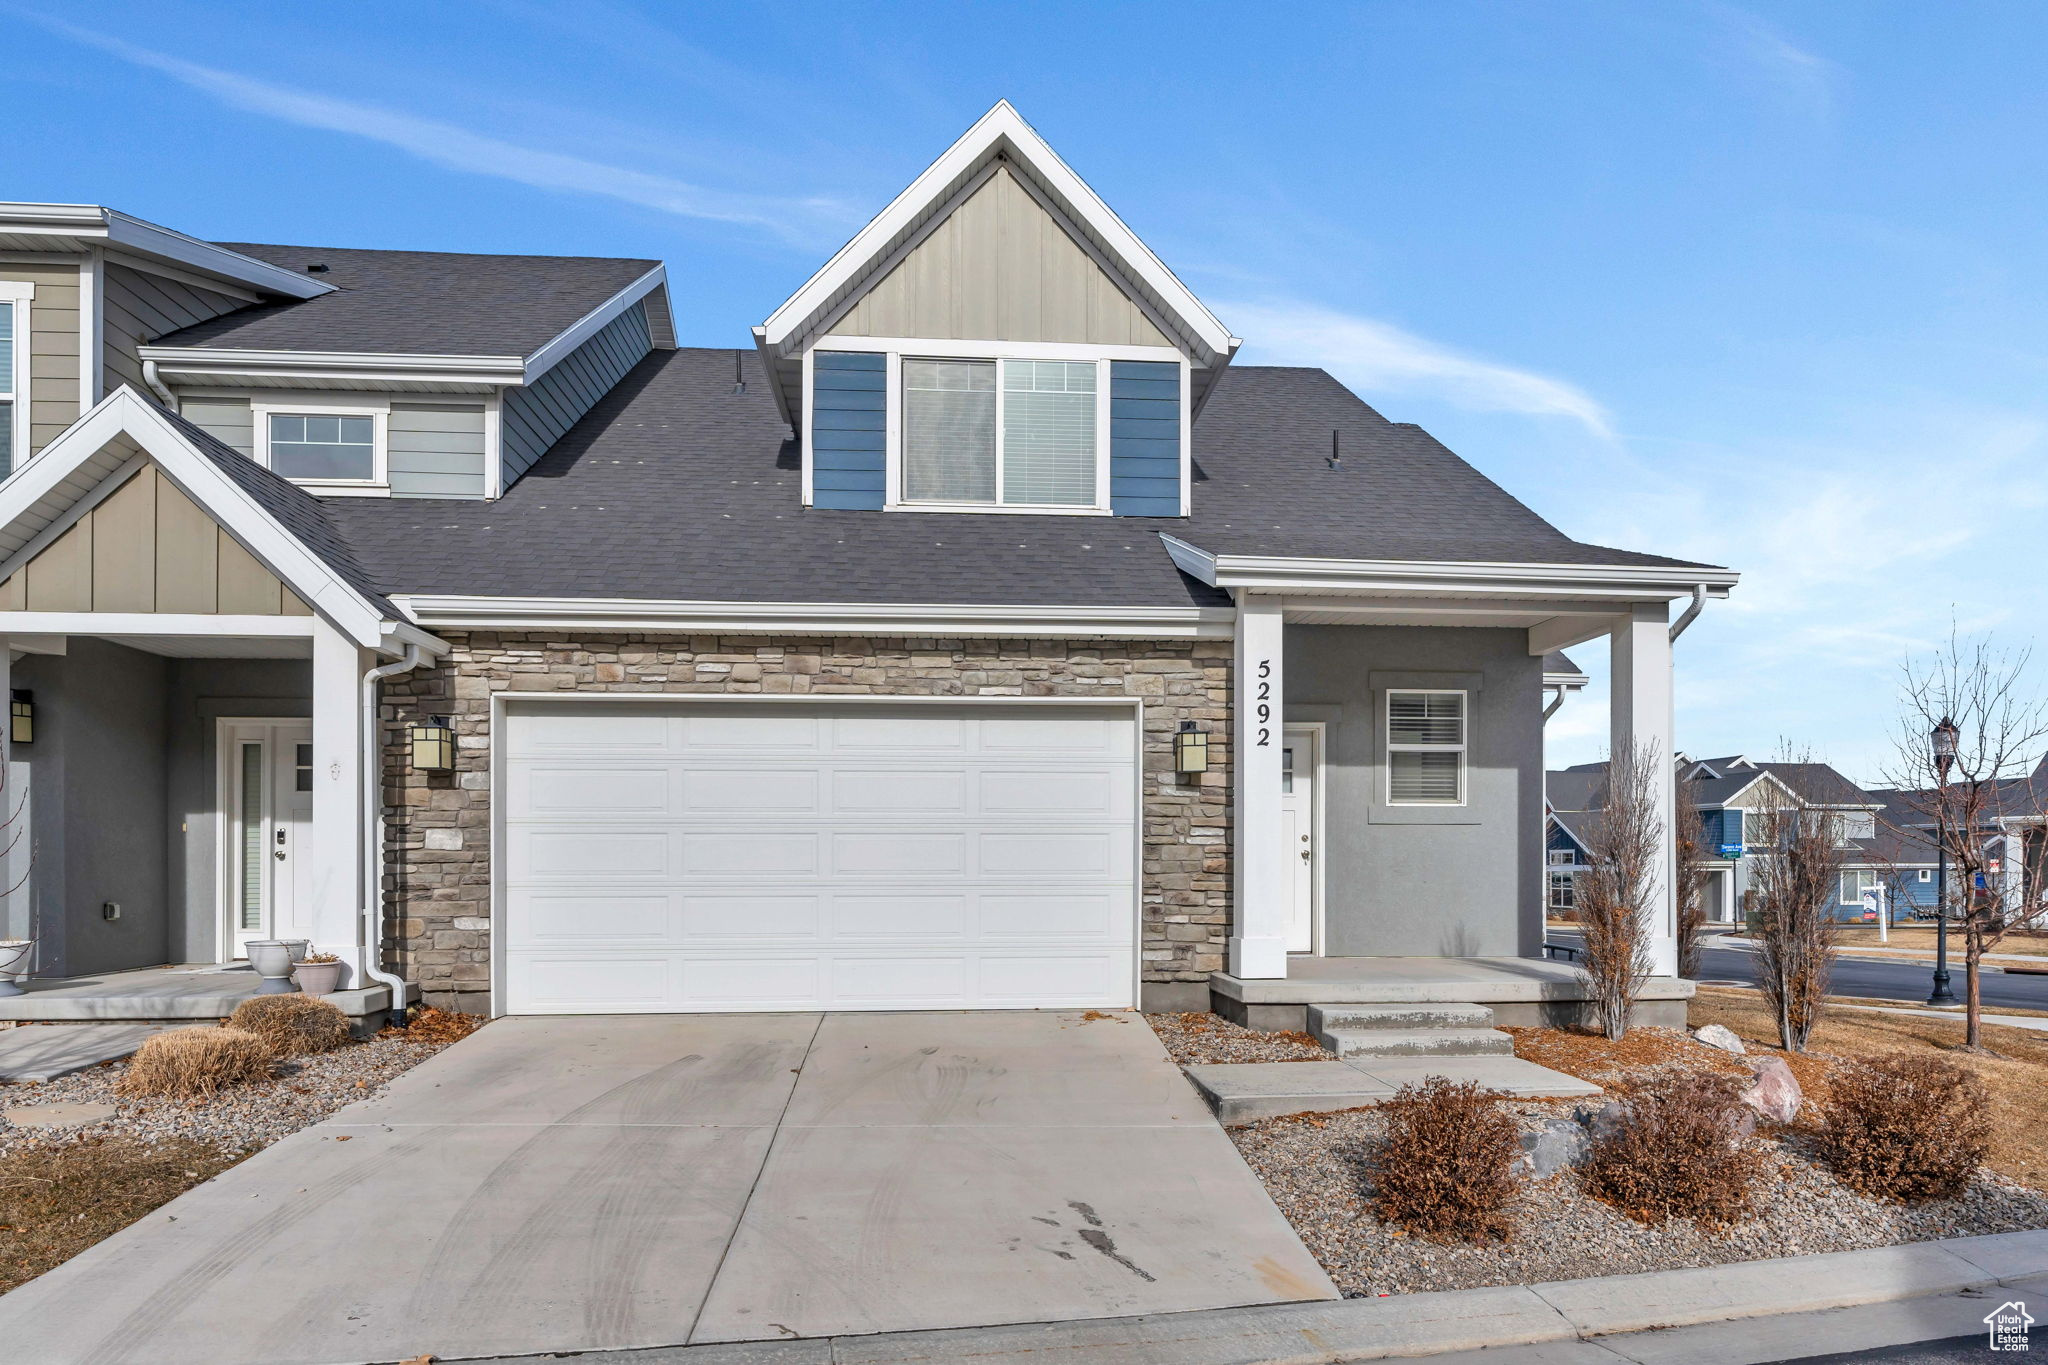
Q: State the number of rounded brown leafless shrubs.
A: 3